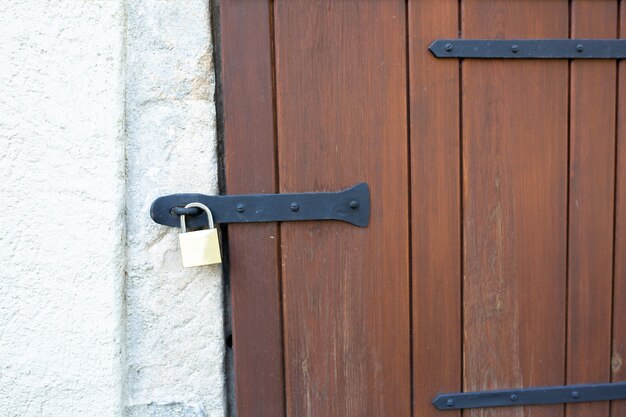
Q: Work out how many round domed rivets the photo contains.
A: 9